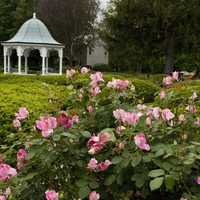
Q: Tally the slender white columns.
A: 7